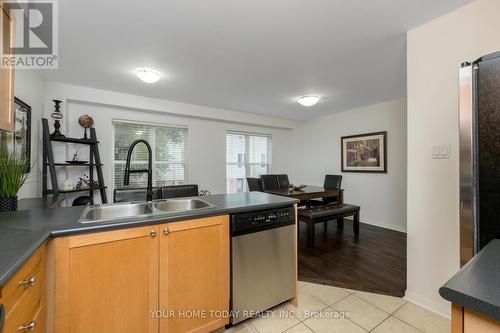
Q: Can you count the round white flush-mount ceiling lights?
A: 2